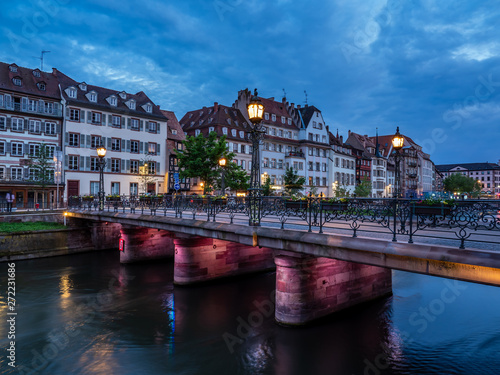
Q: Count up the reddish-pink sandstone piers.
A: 3